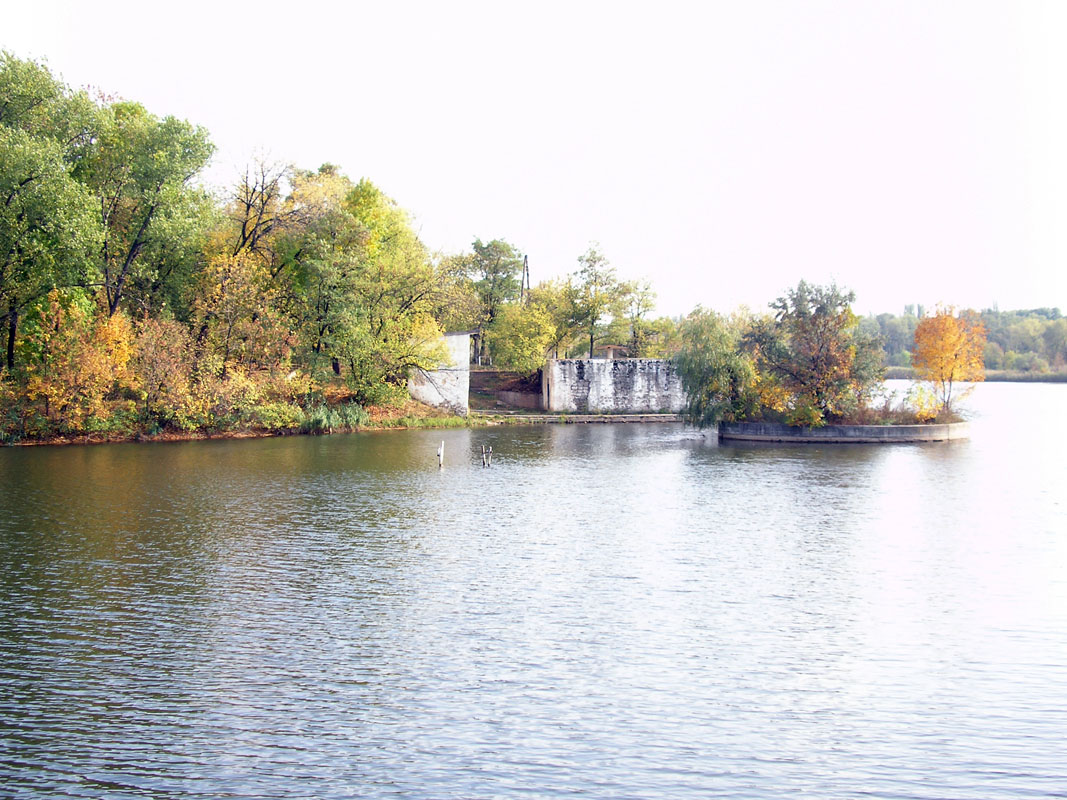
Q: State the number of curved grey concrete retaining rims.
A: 1